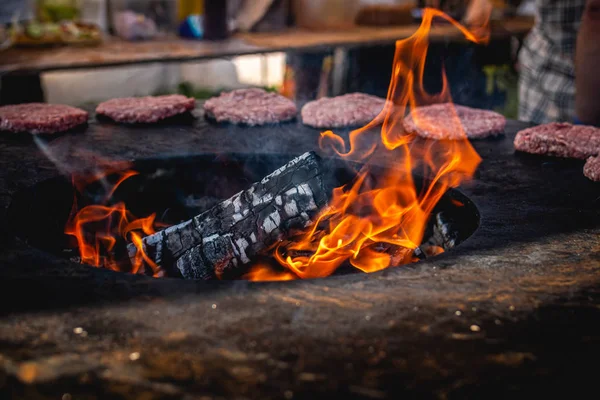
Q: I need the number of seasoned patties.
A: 7